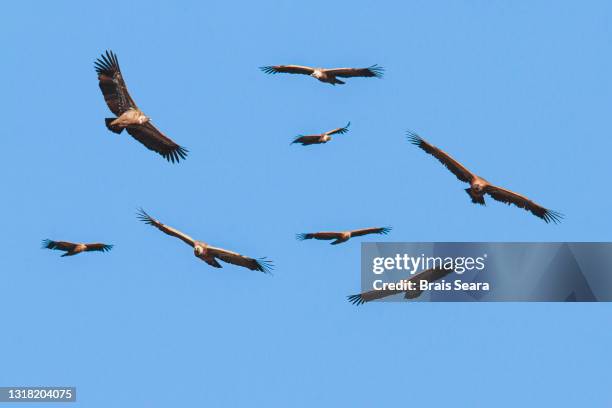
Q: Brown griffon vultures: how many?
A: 8